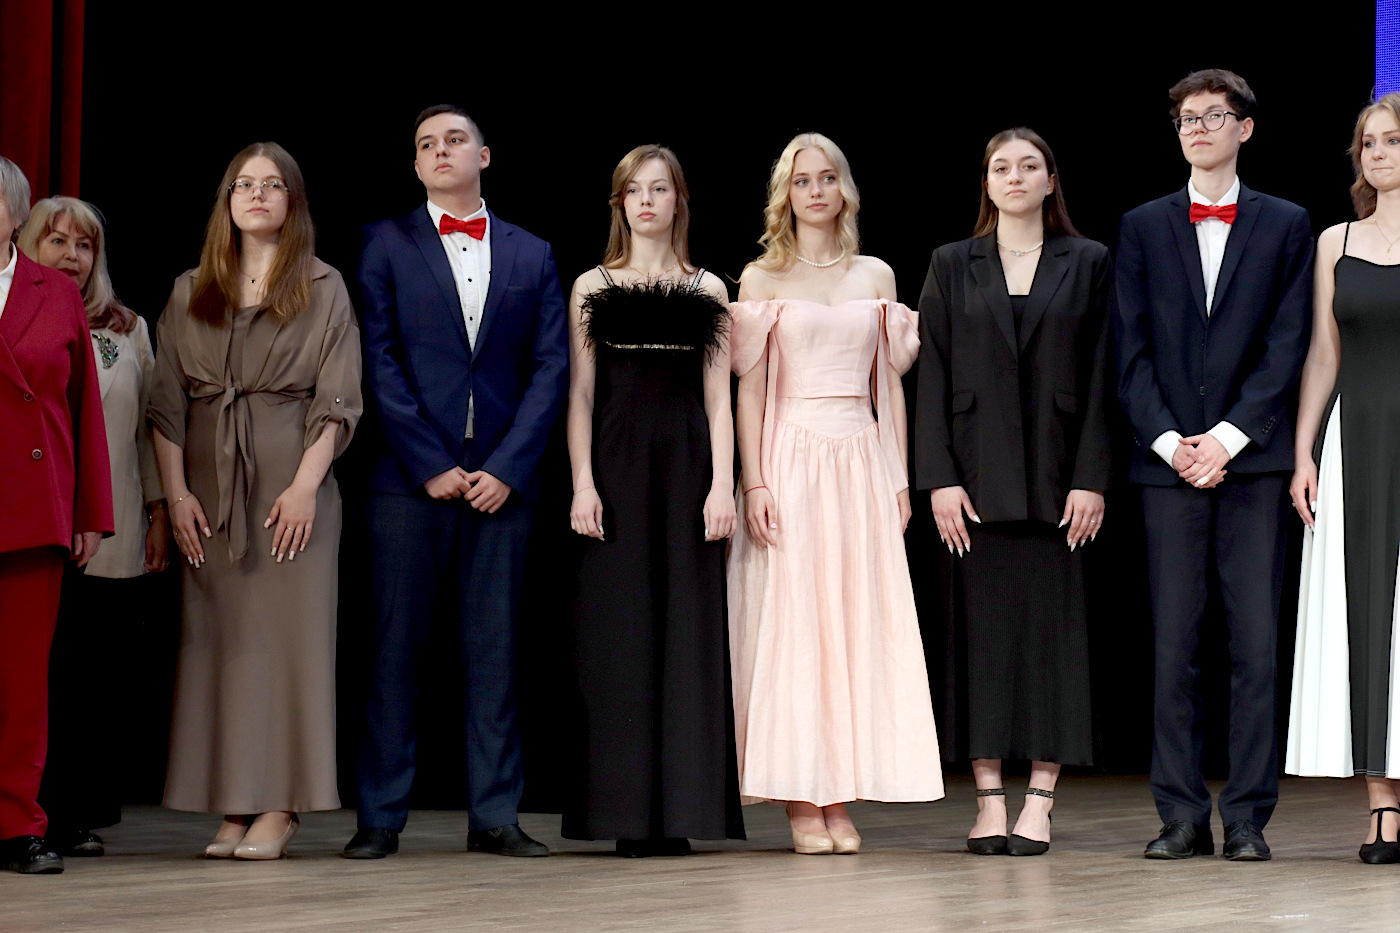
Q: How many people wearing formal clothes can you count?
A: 9